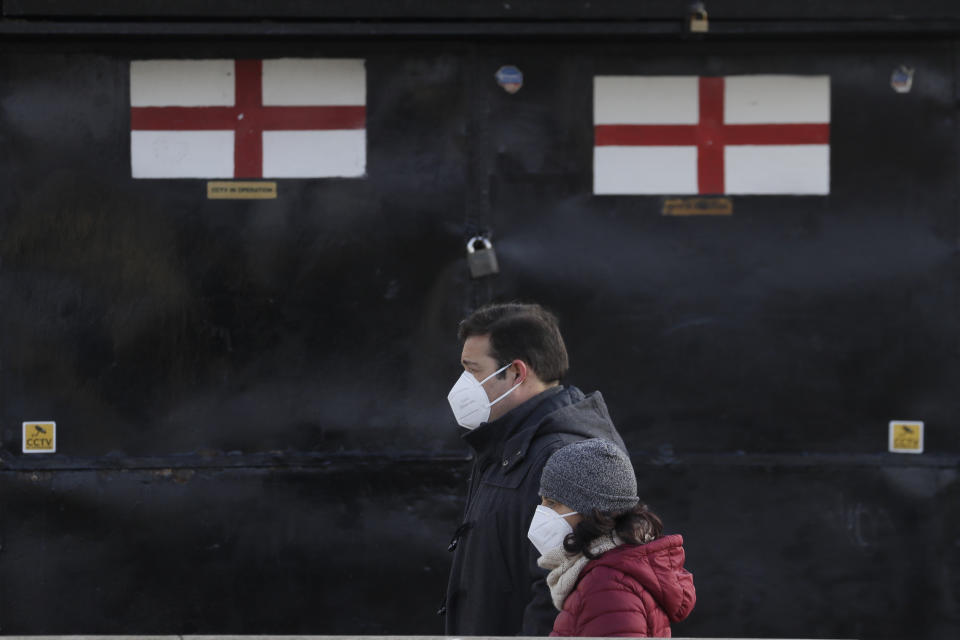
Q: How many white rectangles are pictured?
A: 8